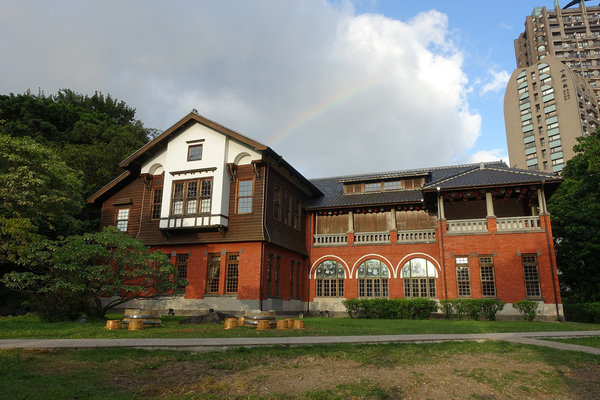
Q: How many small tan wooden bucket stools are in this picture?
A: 8